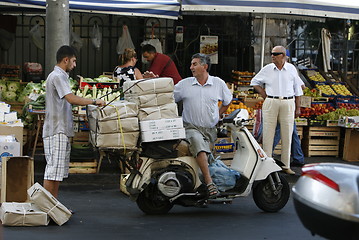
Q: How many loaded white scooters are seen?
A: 1